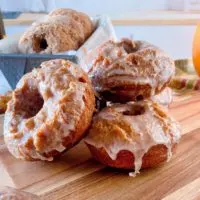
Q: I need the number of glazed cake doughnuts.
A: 3